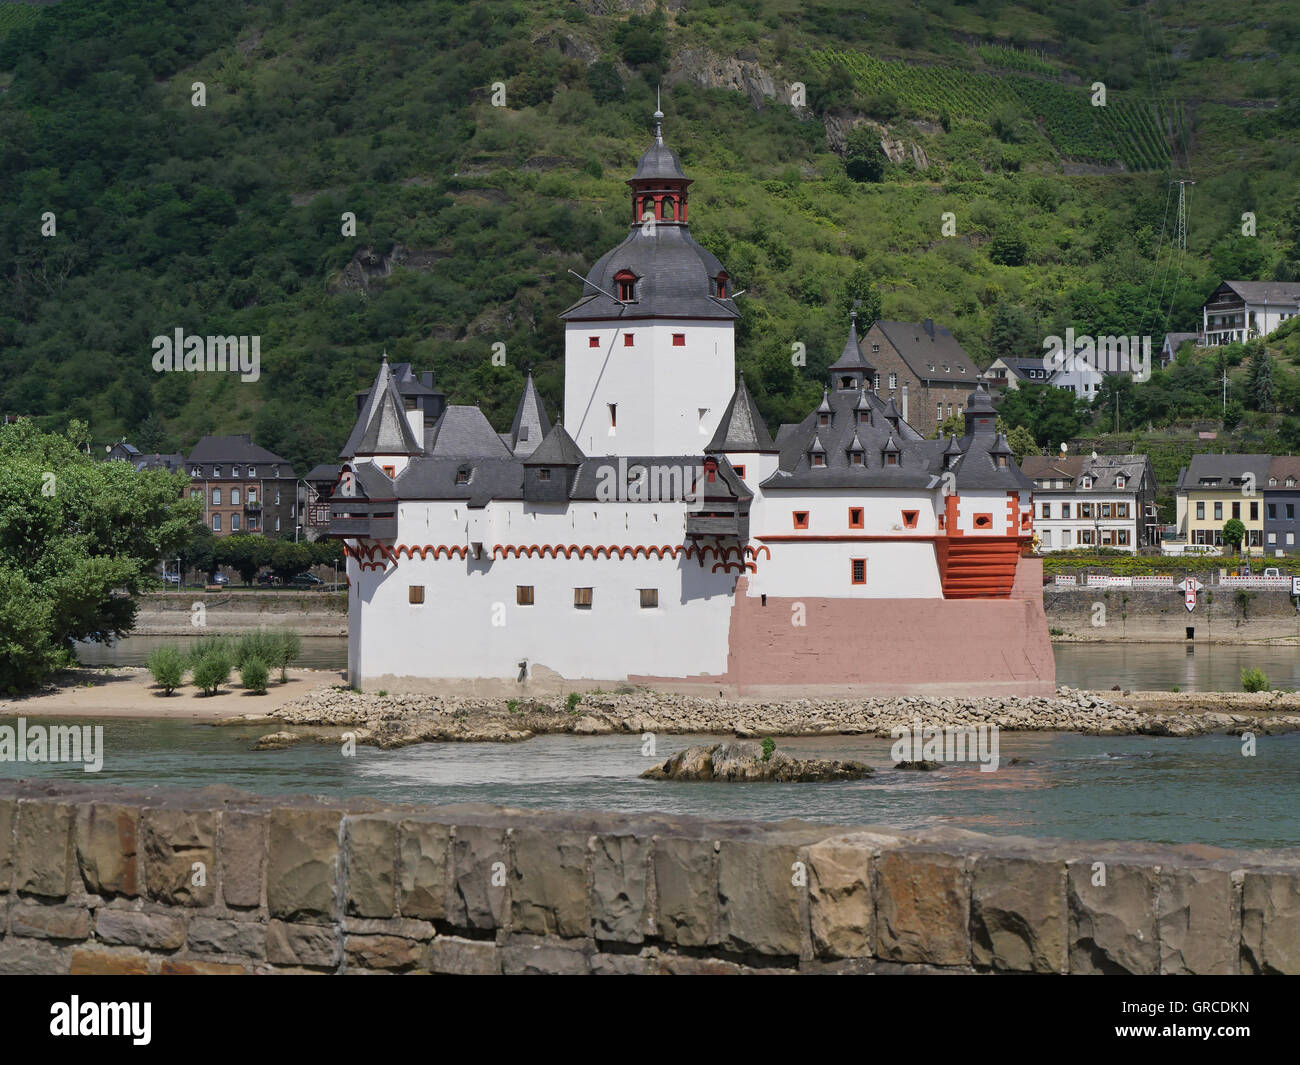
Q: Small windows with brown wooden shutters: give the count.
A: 4